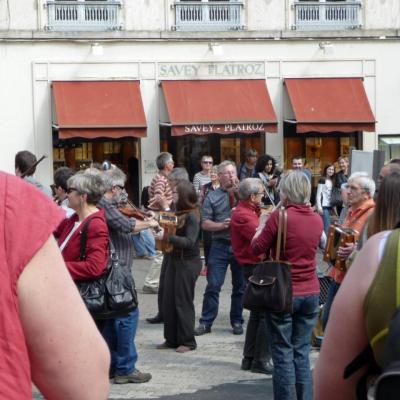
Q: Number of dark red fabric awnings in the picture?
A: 3